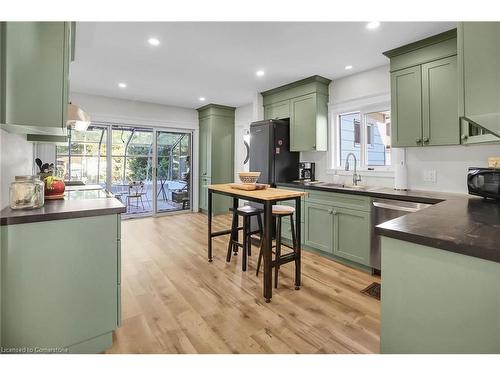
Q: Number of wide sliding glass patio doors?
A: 1